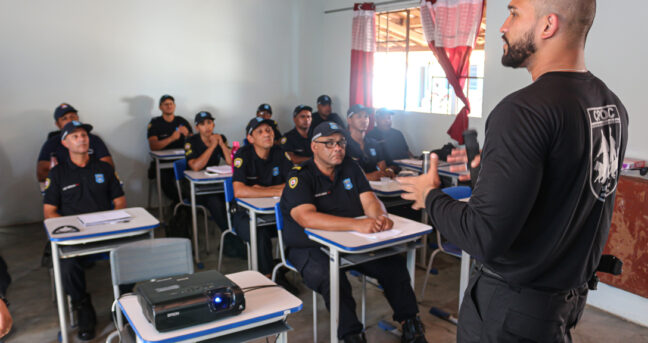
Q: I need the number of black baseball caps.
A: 11